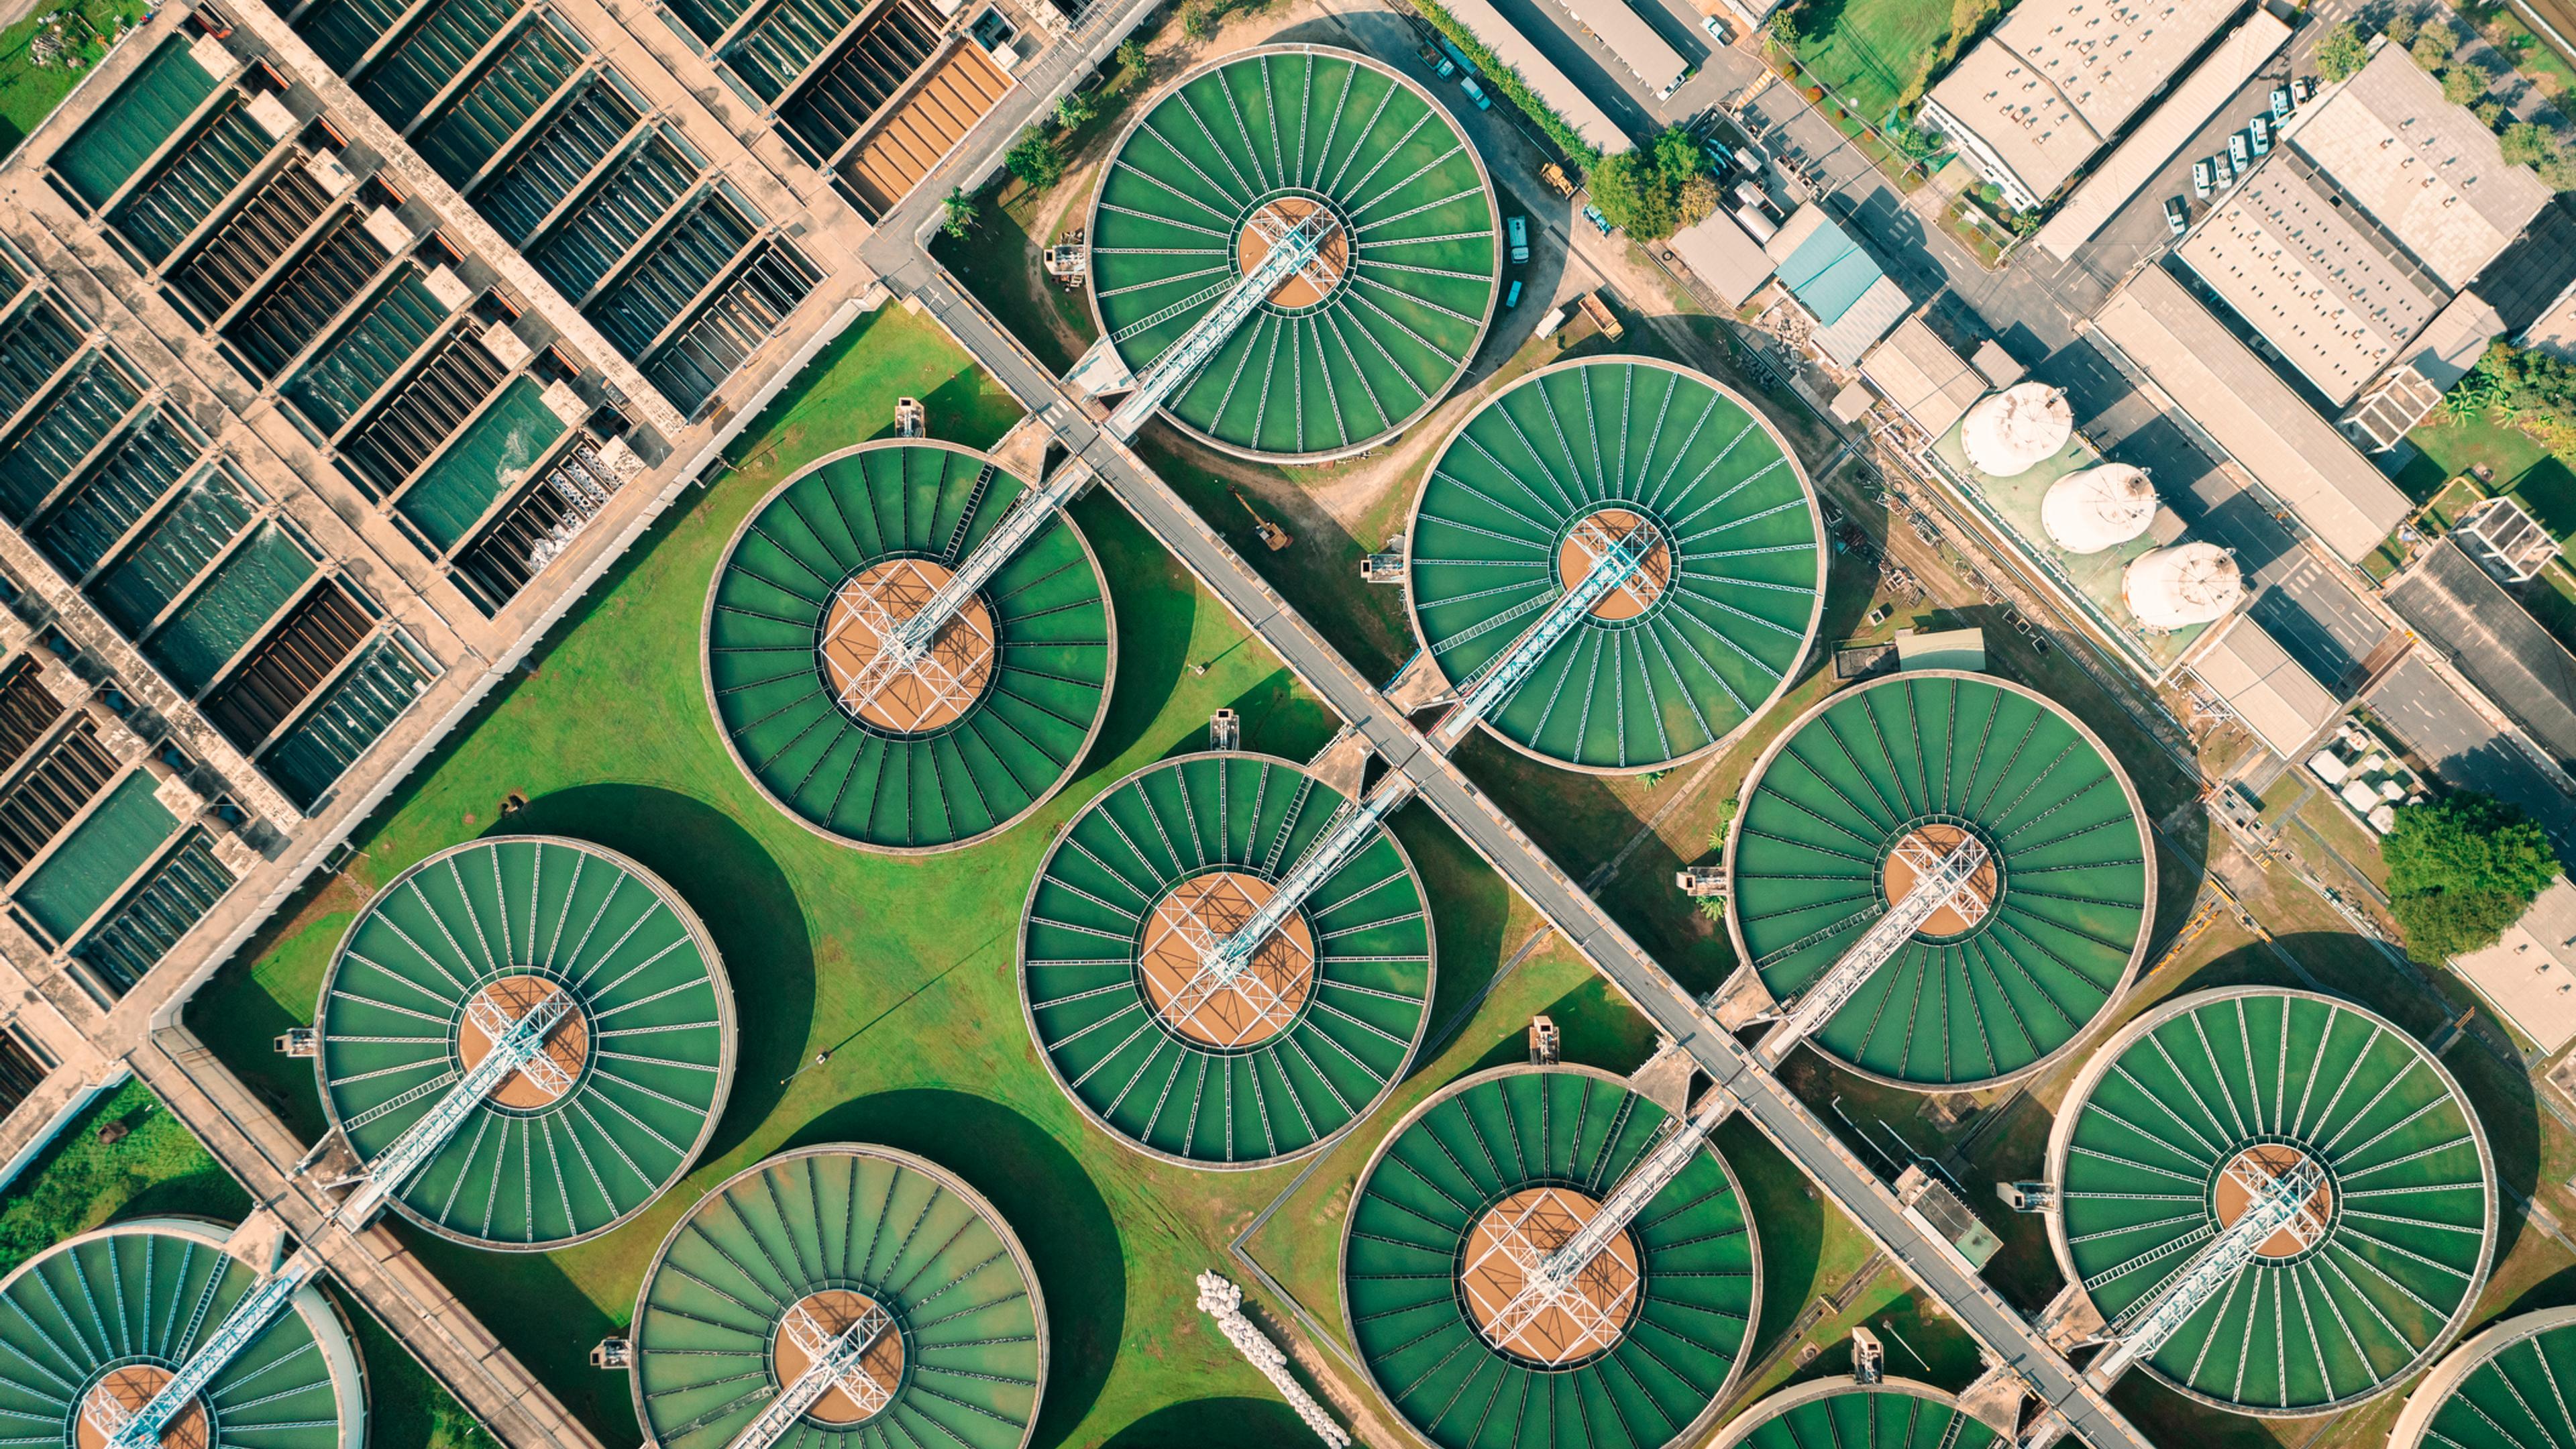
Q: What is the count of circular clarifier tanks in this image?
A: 12